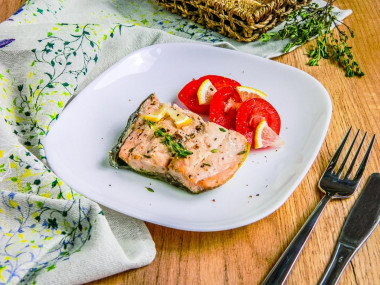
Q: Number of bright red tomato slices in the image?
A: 3